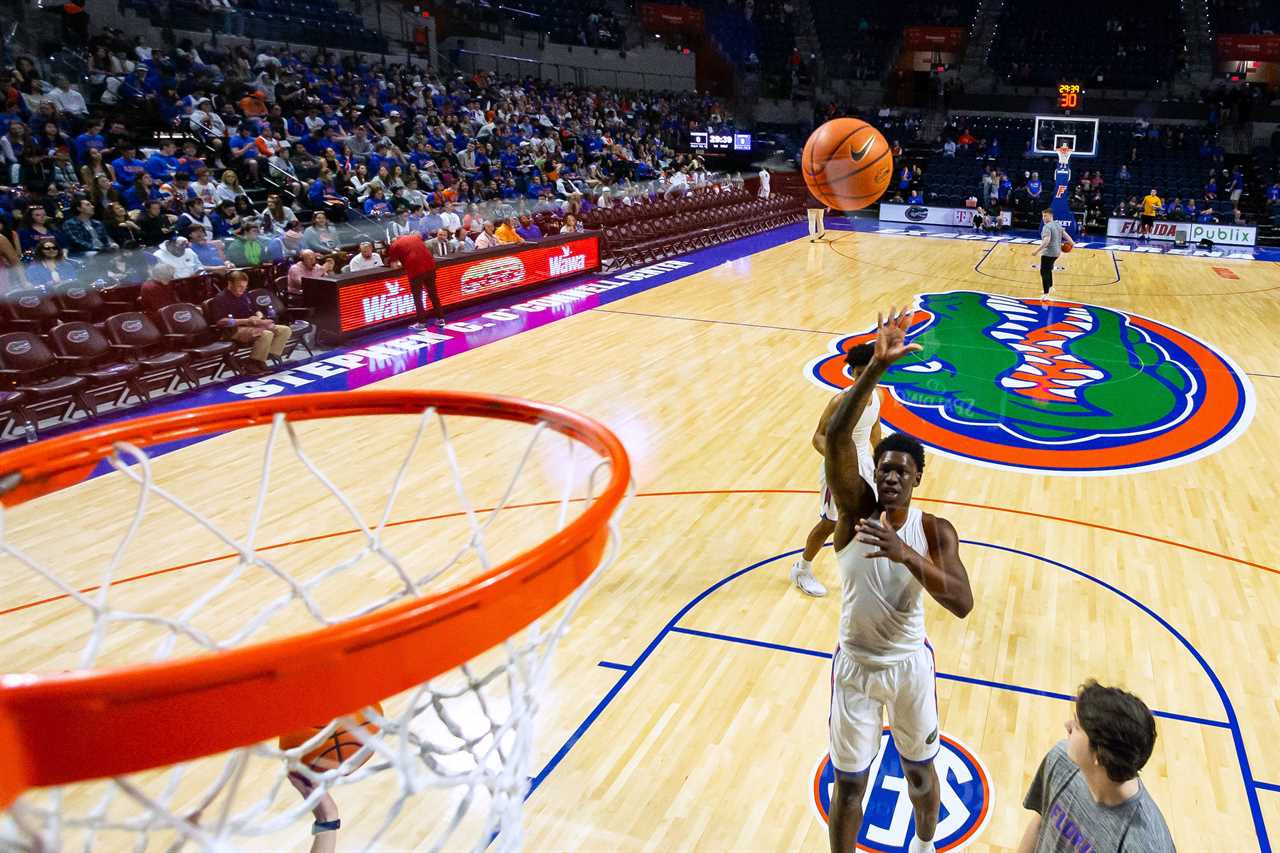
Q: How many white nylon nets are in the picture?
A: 2